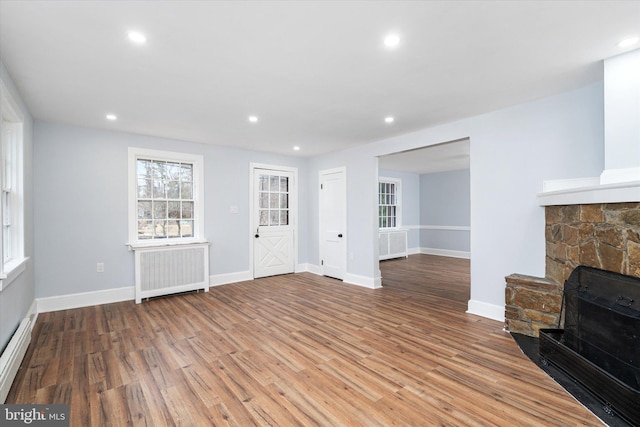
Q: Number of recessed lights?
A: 7